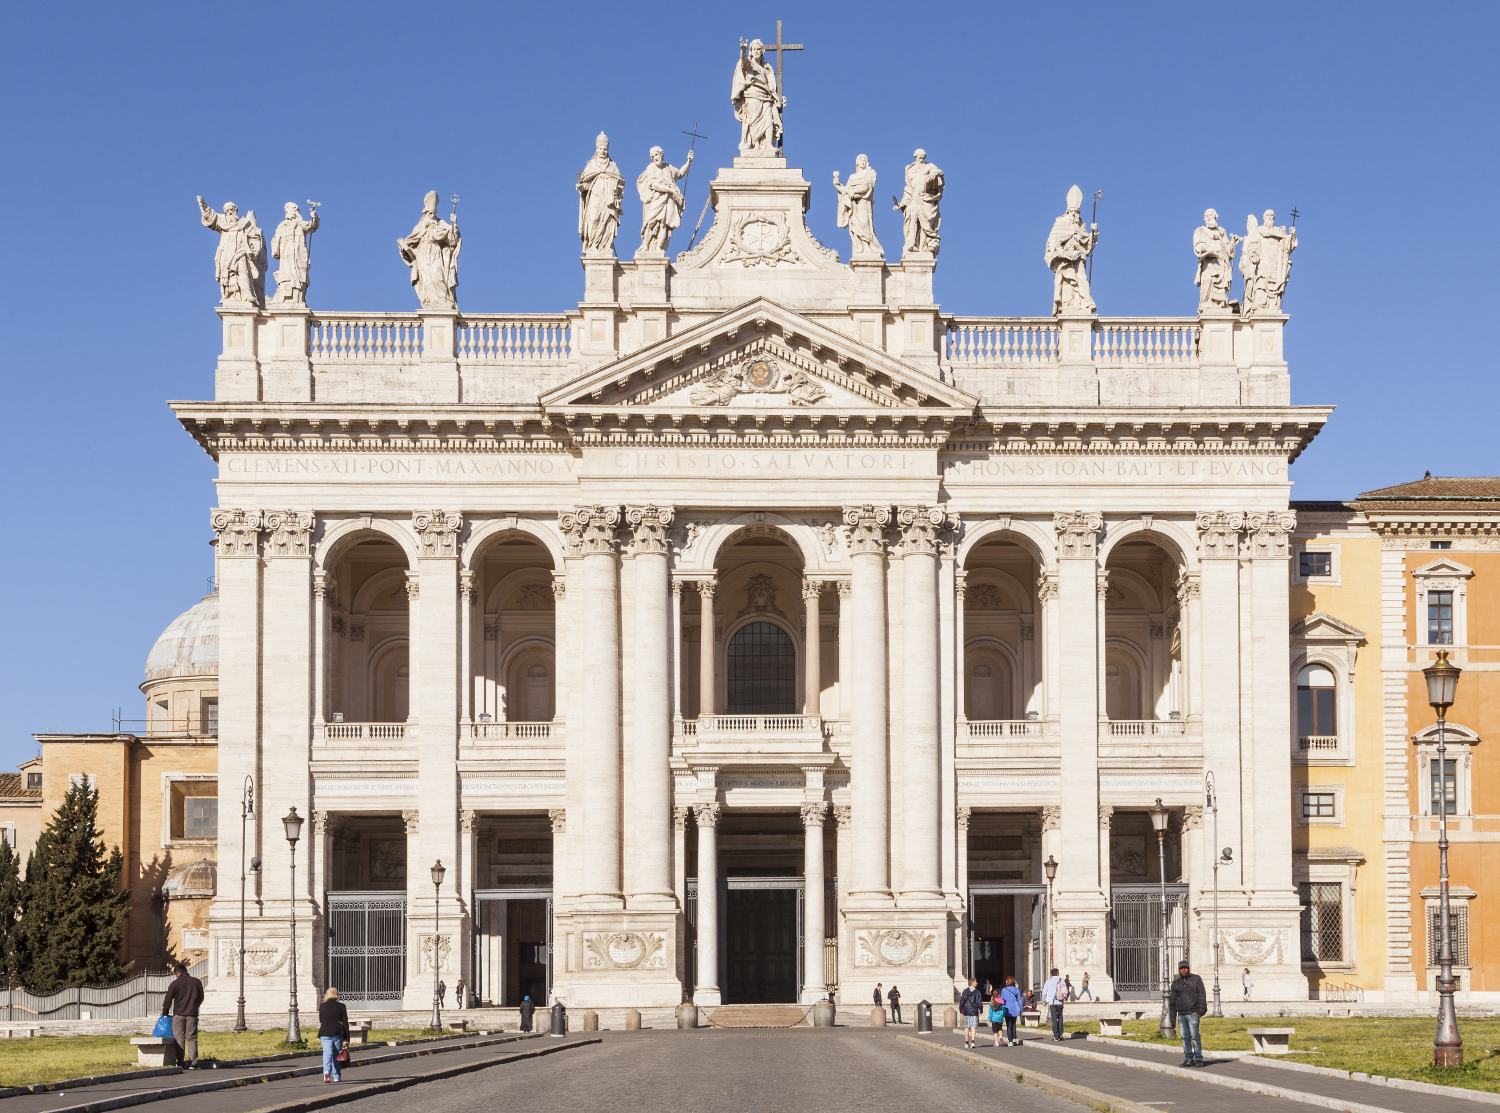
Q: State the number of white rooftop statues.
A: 11